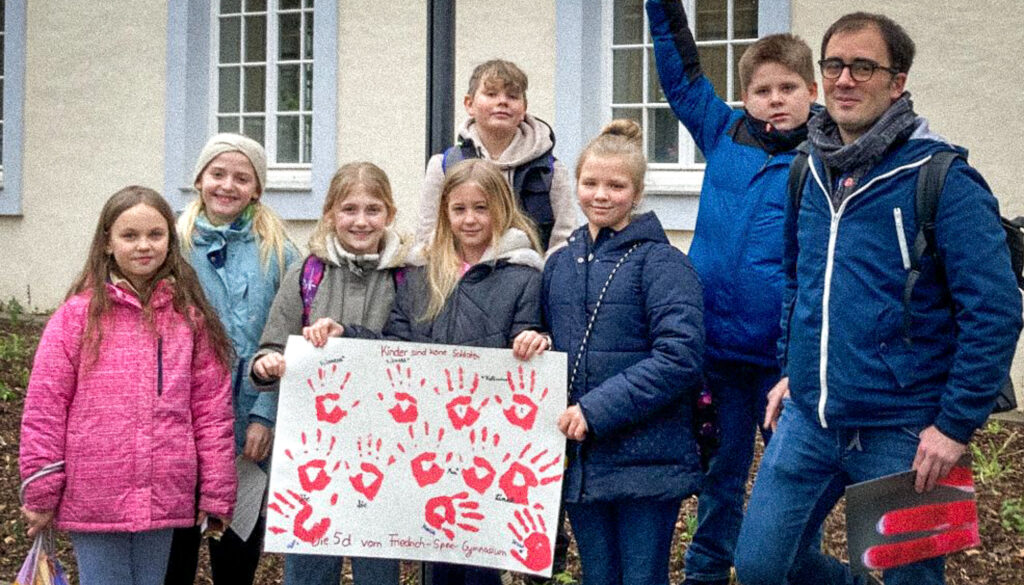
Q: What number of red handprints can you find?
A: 12